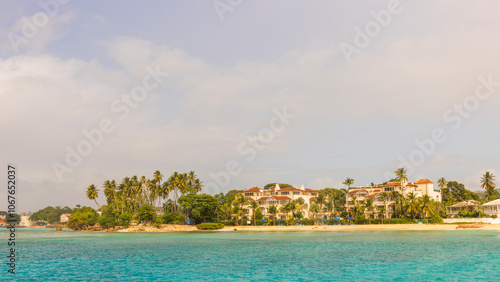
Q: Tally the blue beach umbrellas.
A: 6